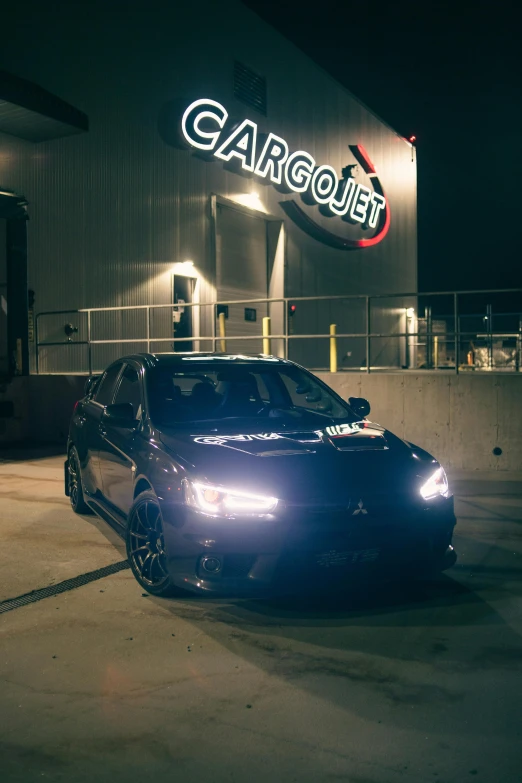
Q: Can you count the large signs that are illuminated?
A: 1